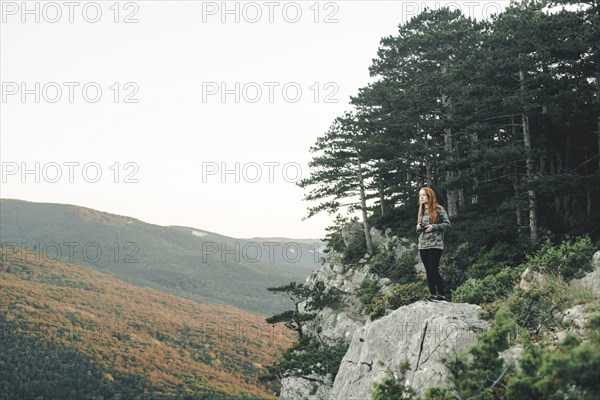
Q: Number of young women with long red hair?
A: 1